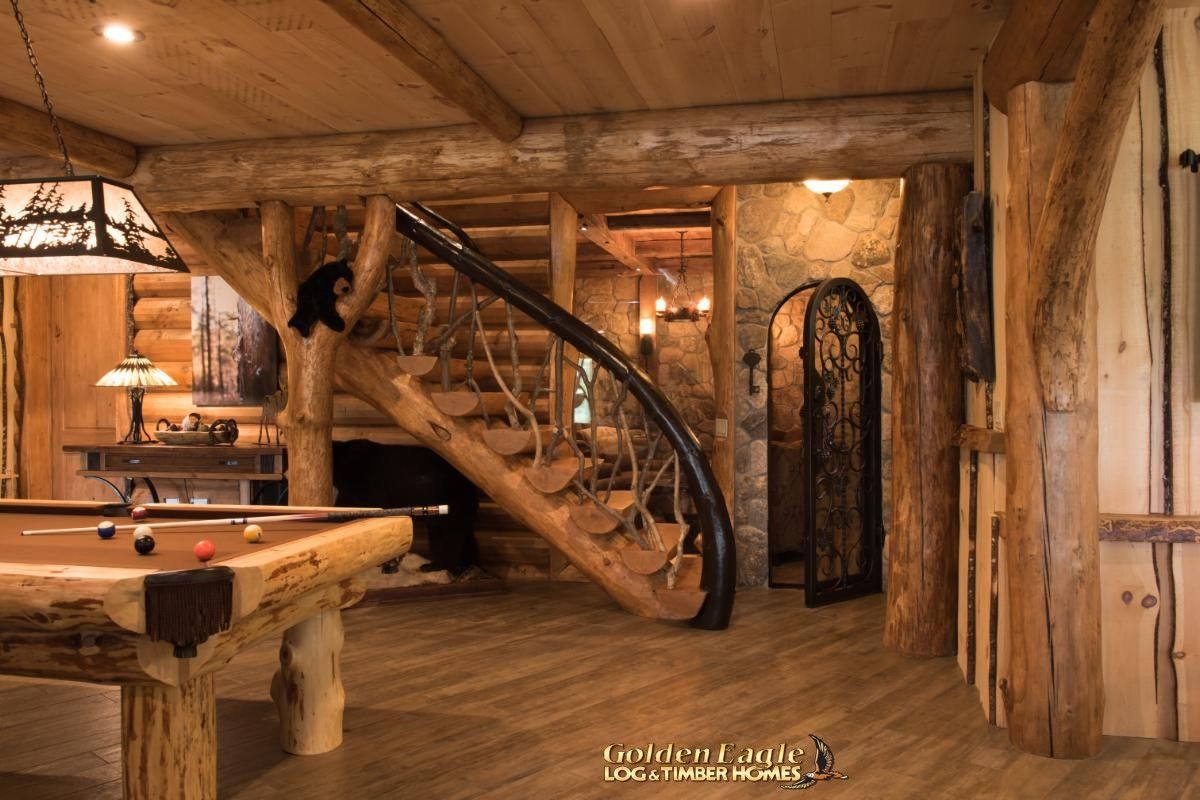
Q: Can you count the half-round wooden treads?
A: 7